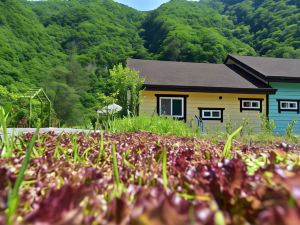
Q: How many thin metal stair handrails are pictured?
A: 1